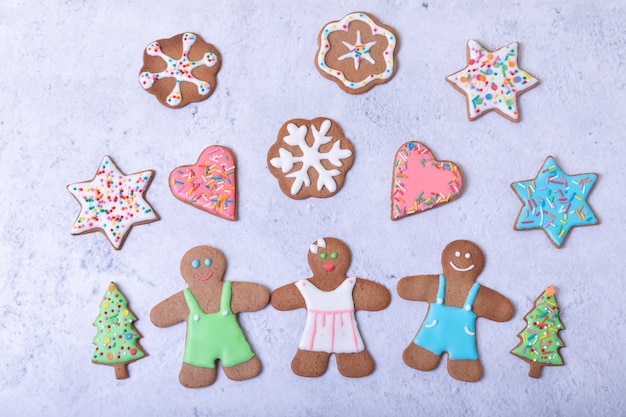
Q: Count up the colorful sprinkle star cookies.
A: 3